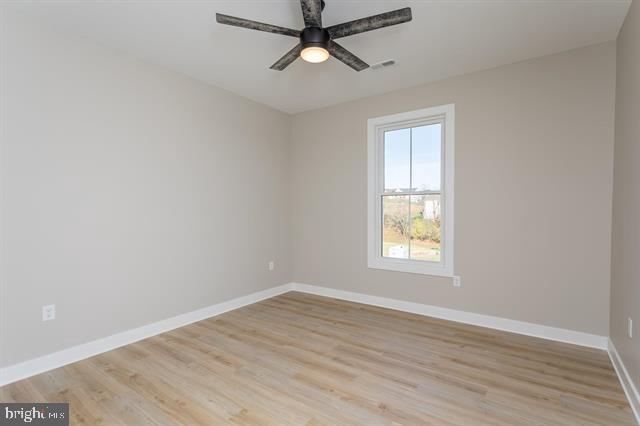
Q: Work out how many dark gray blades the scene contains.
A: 5